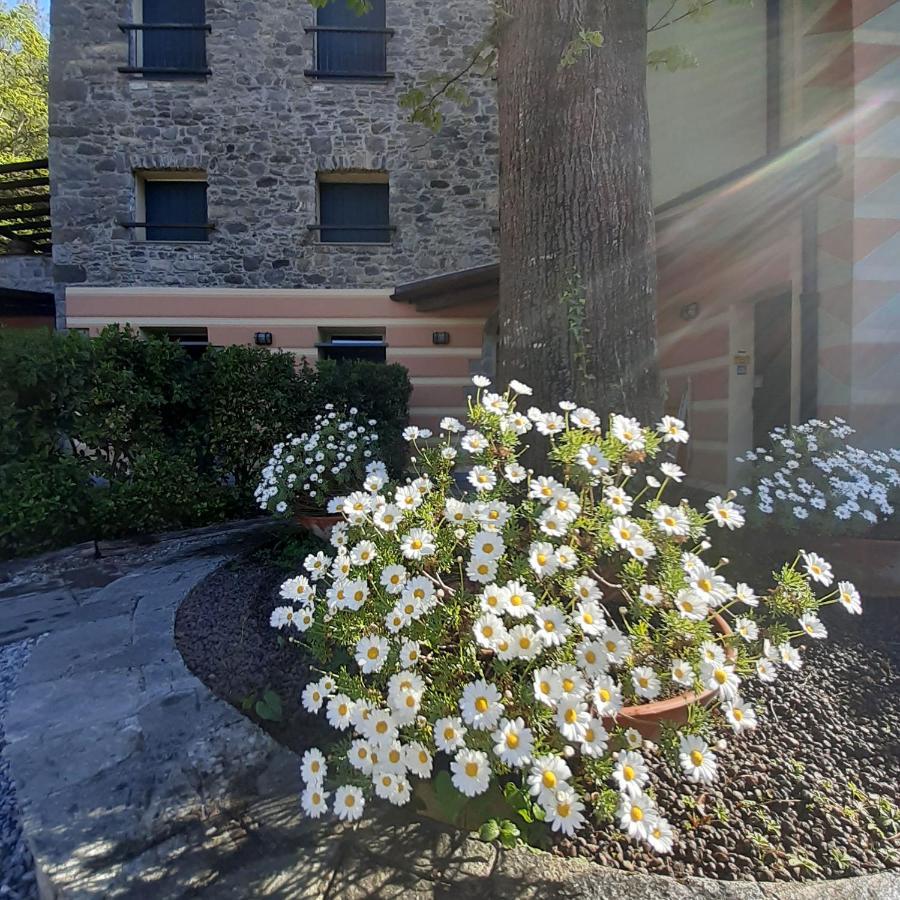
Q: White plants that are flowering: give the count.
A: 3